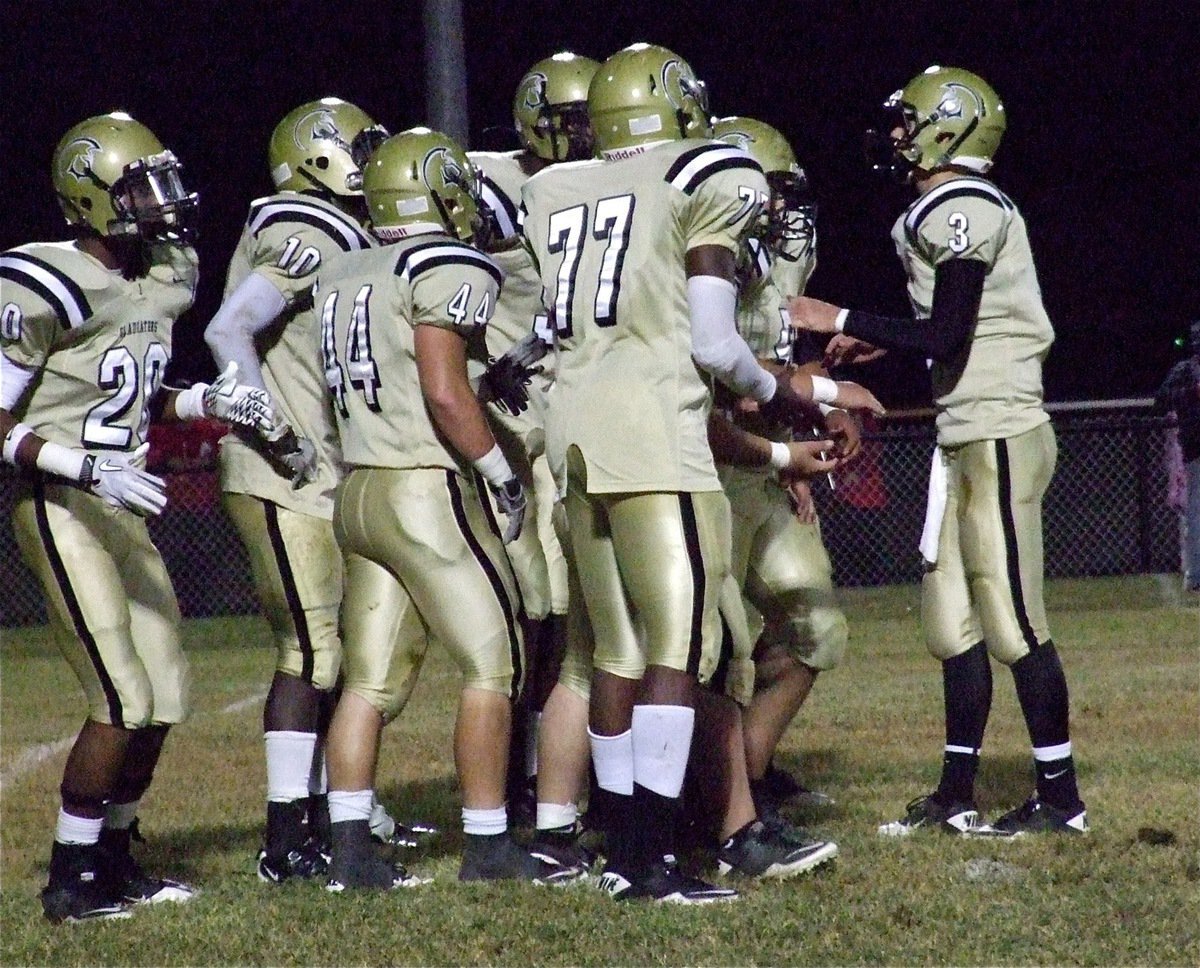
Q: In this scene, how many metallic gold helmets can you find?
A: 7